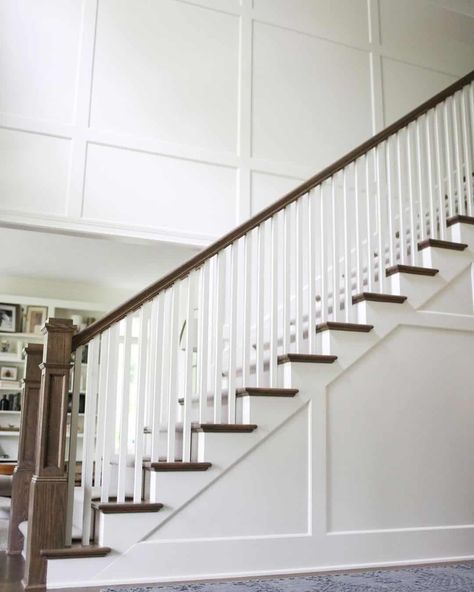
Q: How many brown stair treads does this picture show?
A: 11